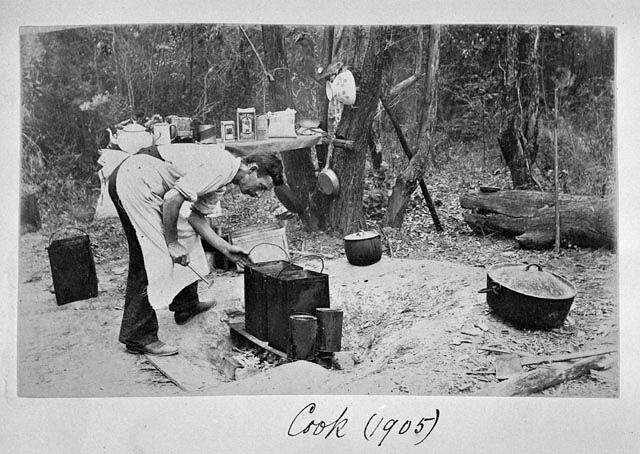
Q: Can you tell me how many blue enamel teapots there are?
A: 0